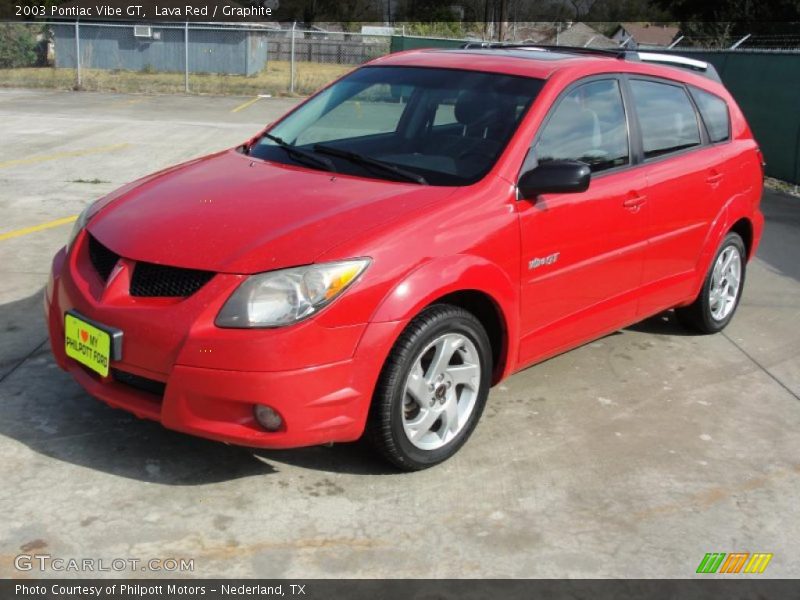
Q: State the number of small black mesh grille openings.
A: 2